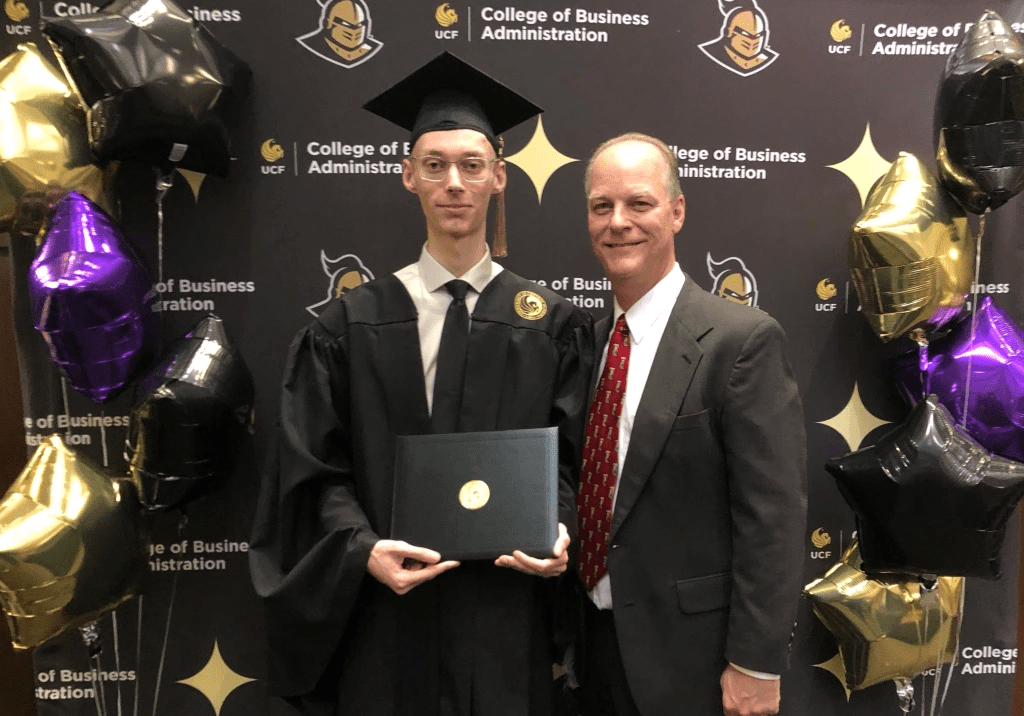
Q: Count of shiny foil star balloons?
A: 10